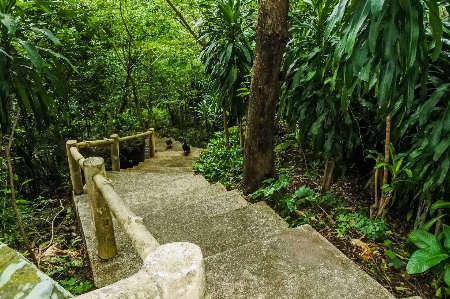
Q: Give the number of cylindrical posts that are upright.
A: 5